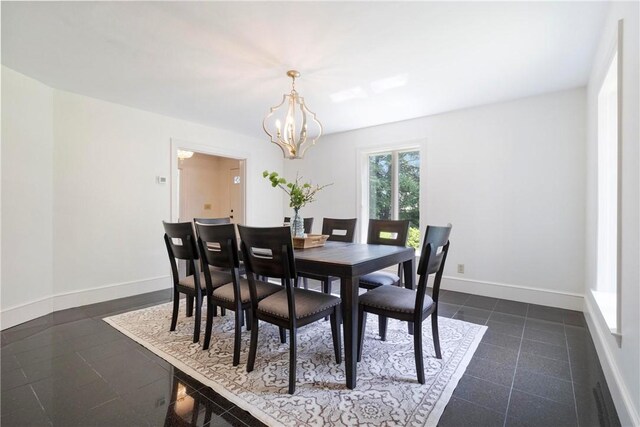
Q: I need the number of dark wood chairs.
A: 8